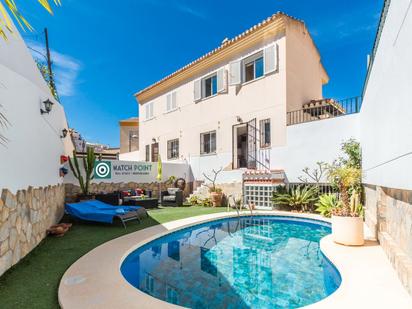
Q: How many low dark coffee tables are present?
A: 1